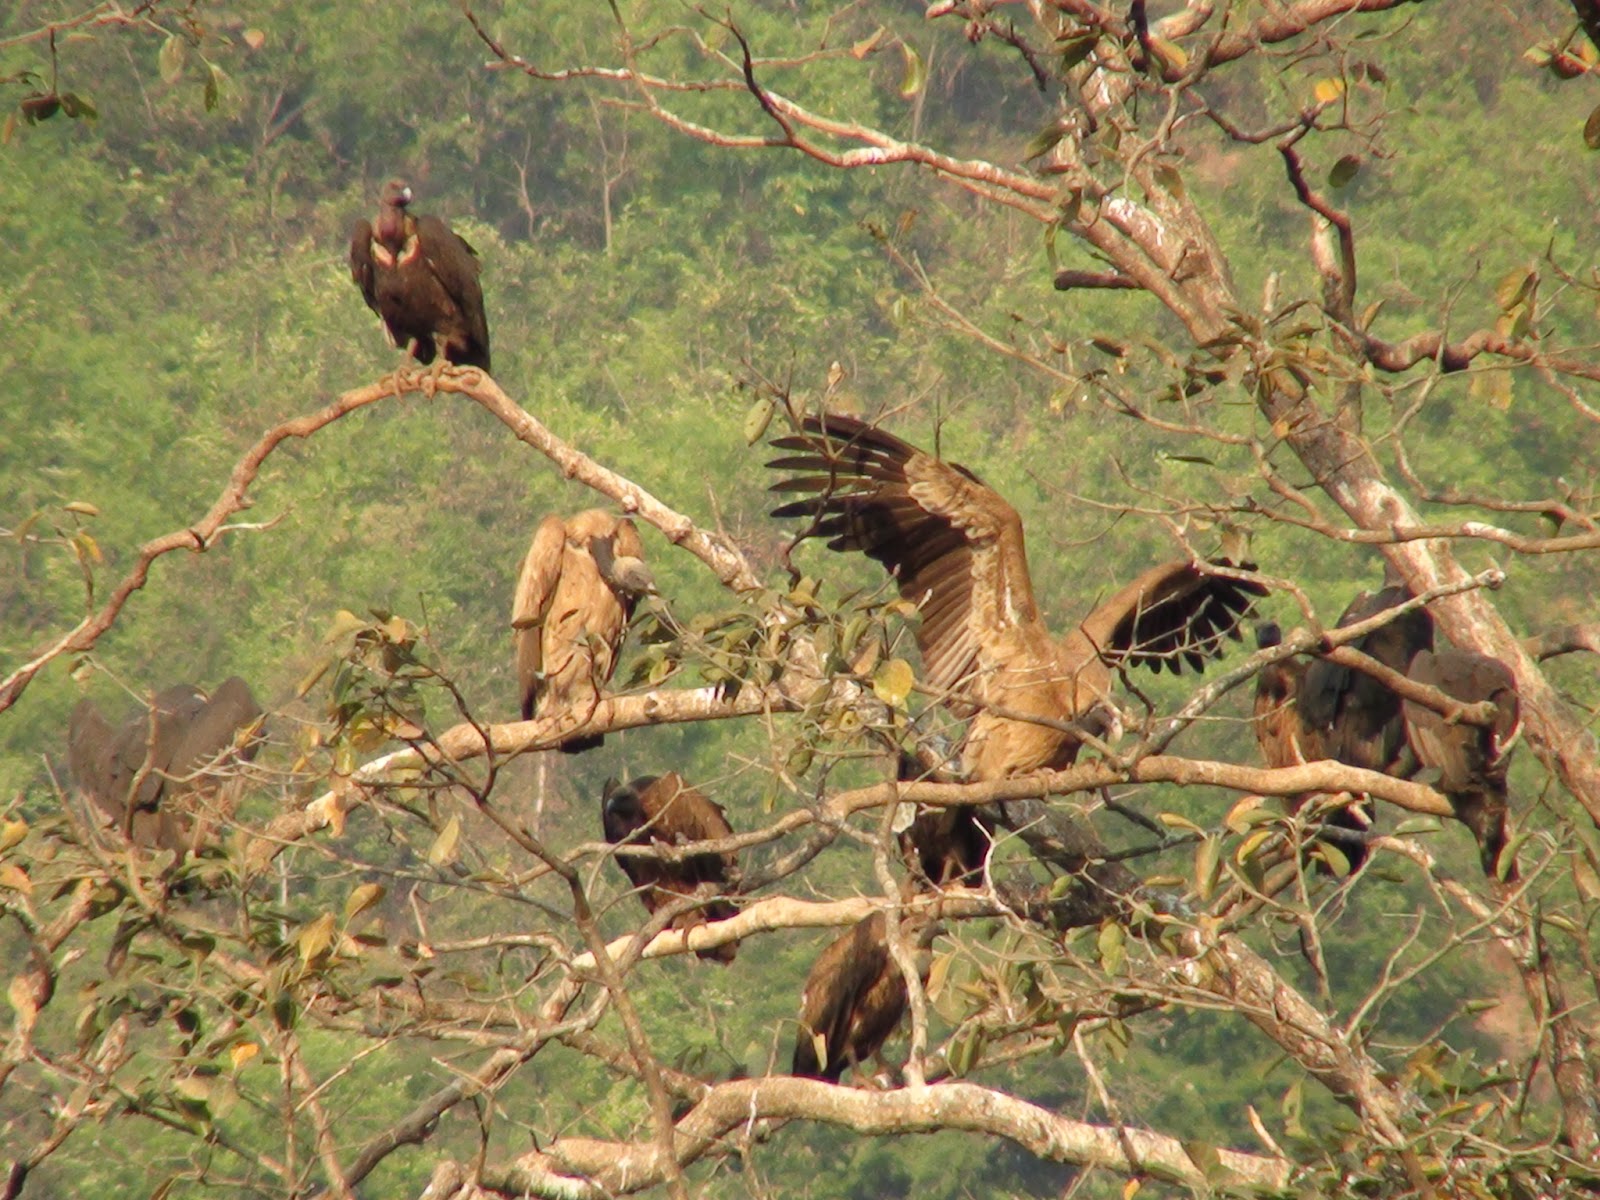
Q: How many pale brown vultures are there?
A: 2